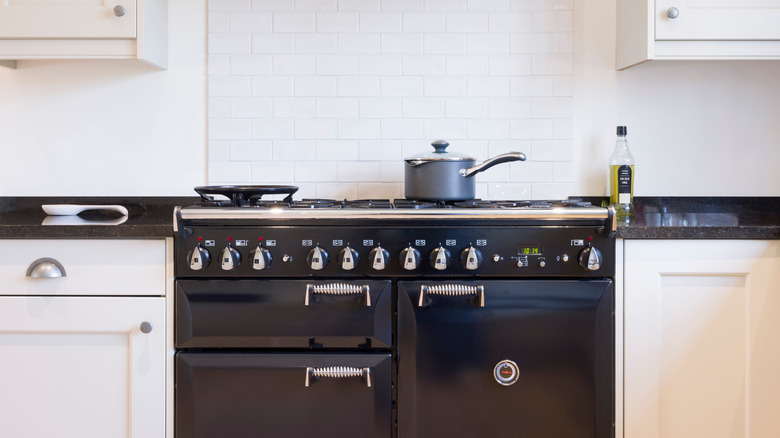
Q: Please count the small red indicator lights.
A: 4